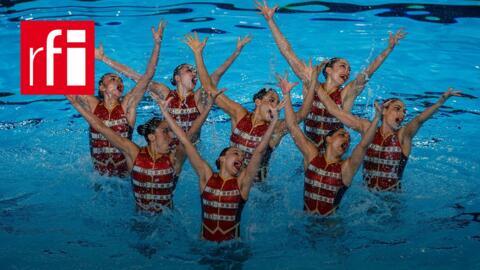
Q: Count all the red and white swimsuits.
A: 8